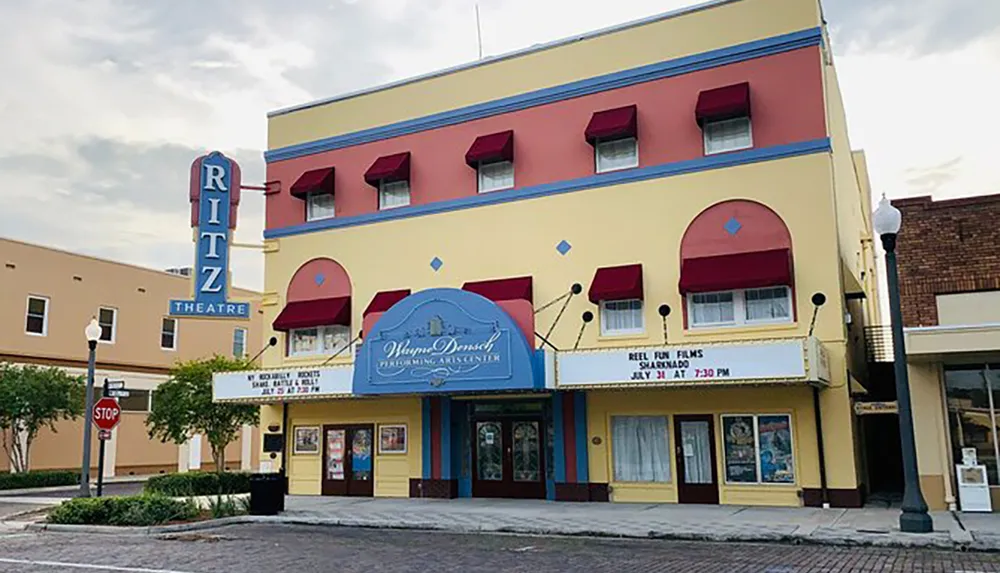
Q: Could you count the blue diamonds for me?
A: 4